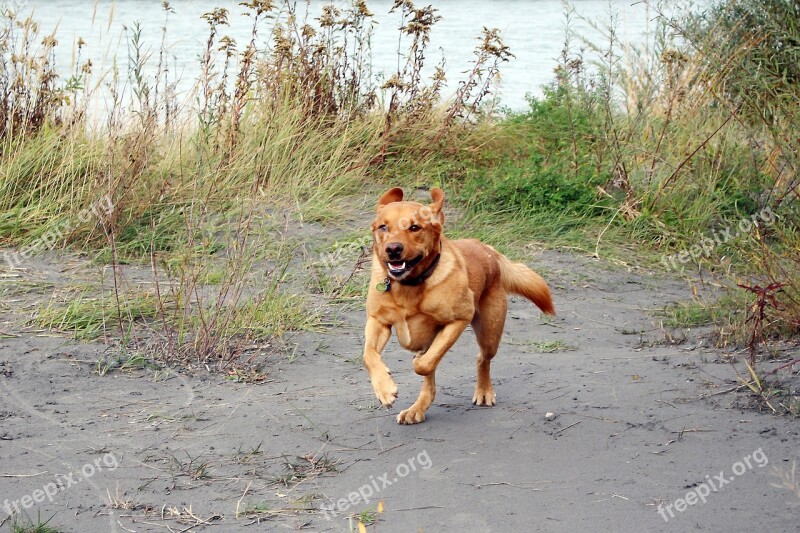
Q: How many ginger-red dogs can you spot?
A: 1